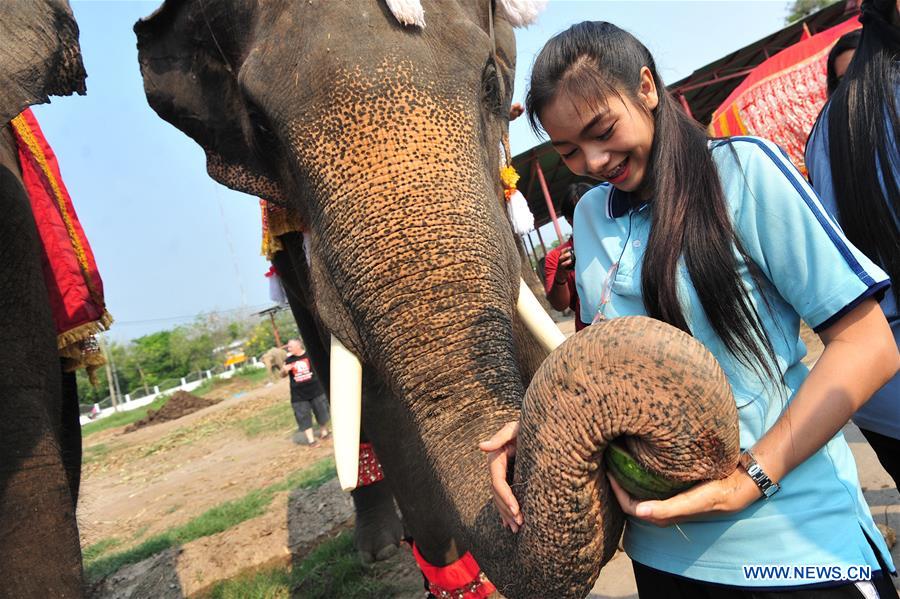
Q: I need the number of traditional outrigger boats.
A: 0